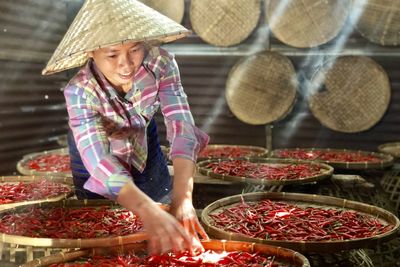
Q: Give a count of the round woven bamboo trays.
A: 15